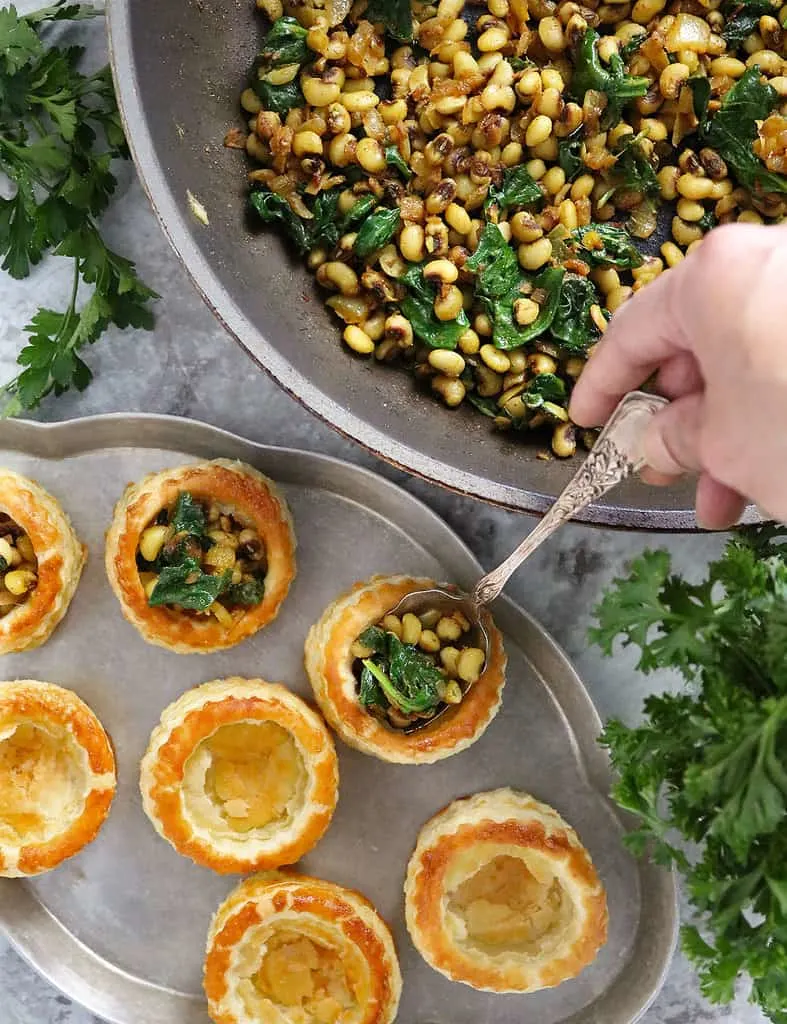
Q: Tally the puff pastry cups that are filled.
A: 3